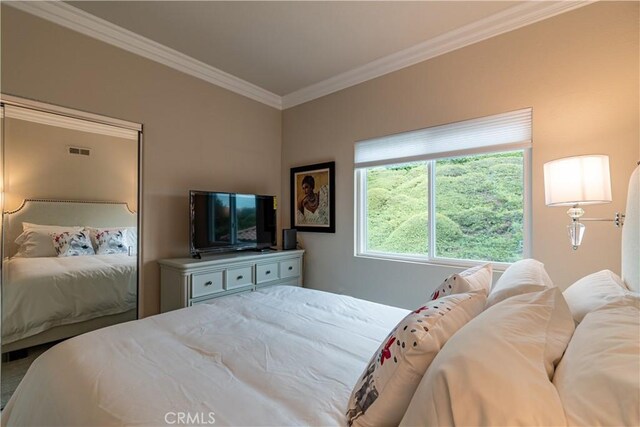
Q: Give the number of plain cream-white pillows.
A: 4